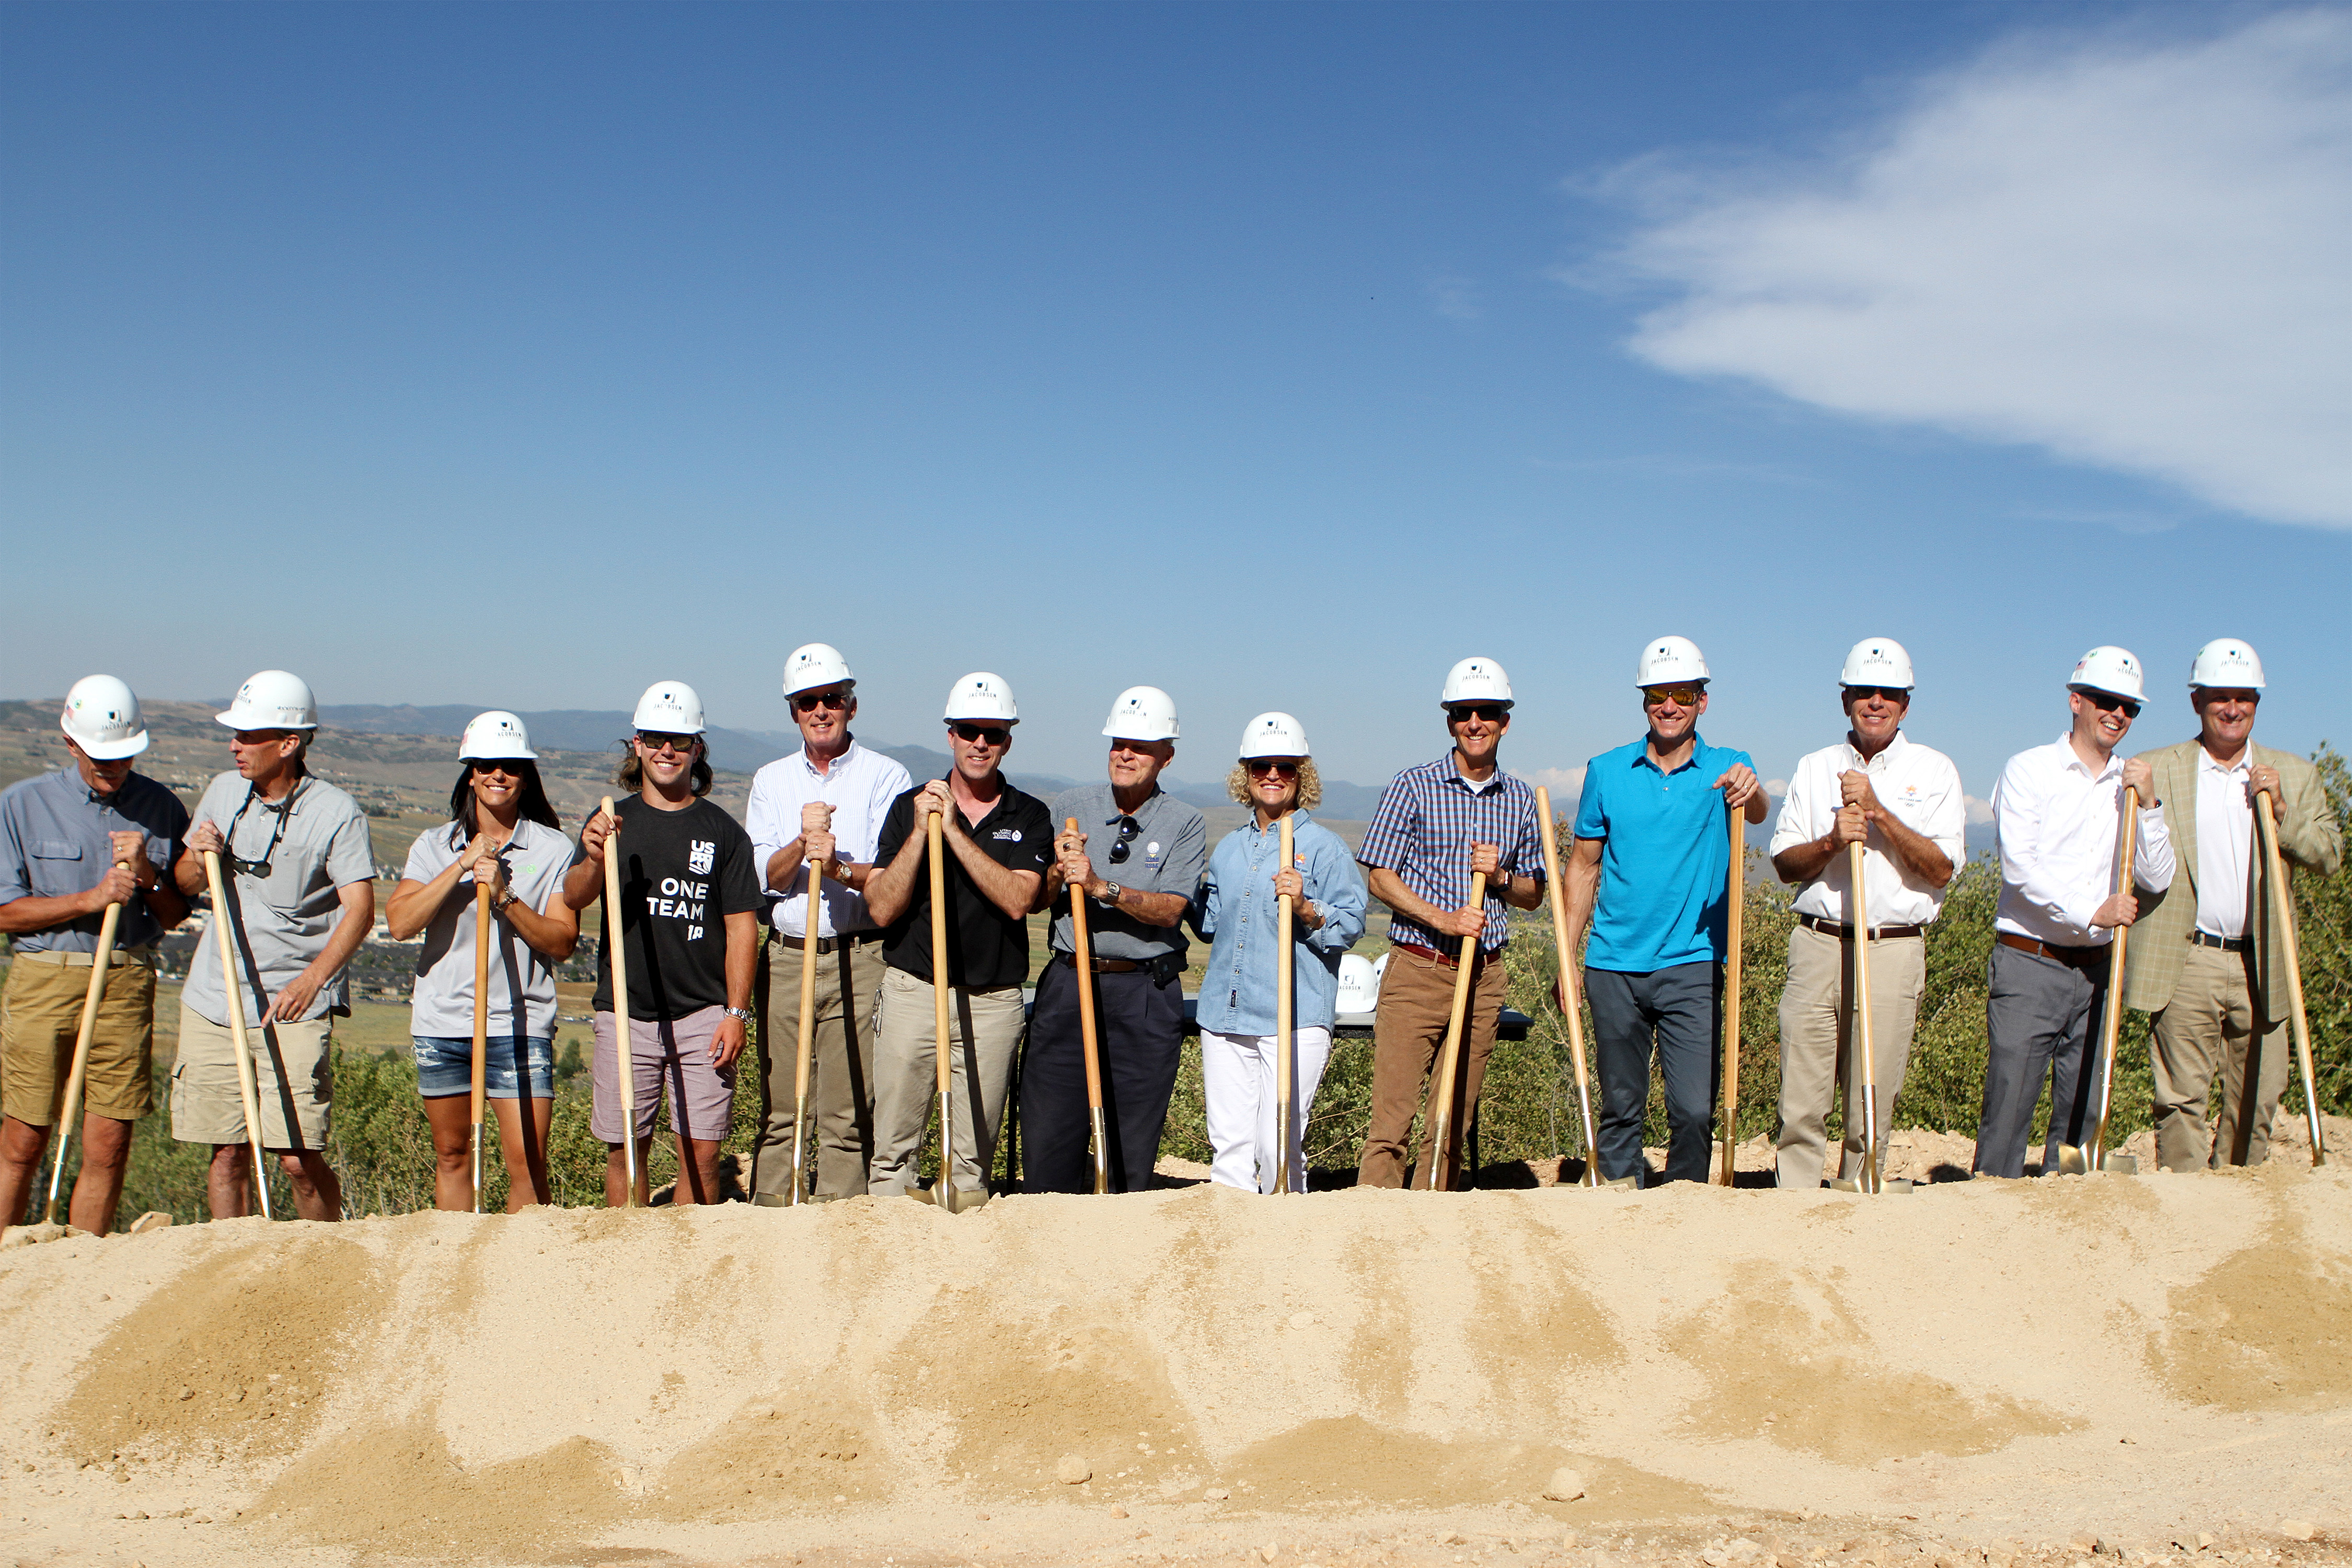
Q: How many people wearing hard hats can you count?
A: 13